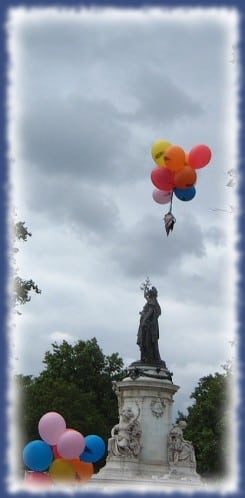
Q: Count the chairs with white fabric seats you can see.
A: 0